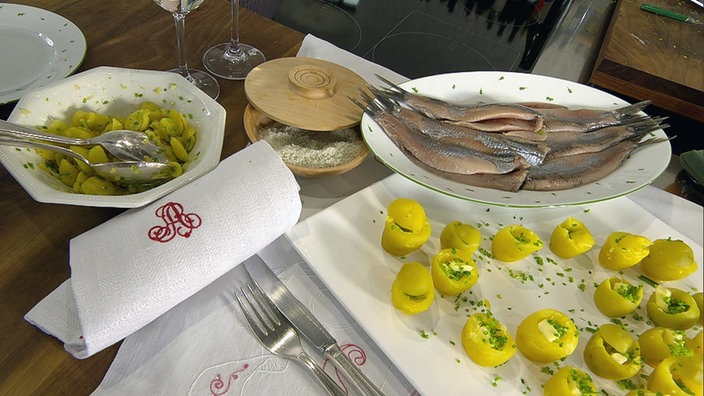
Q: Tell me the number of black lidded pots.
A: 0